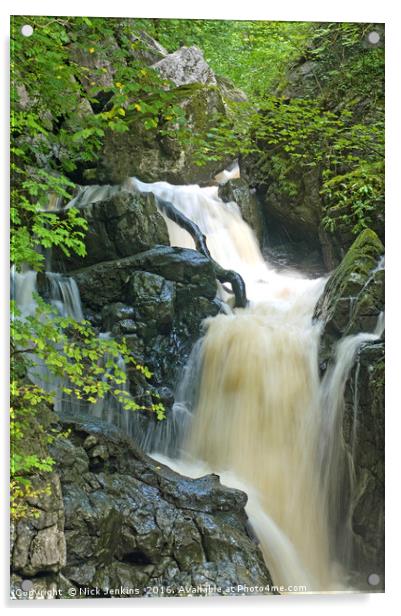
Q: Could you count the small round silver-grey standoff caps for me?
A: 4